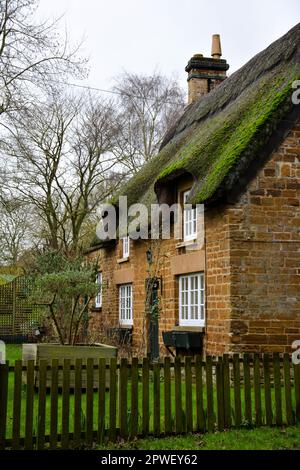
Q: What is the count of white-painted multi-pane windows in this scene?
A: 5